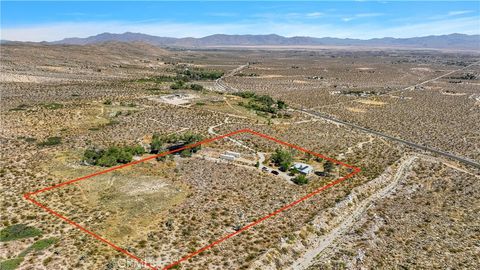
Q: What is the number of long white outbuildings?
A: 2